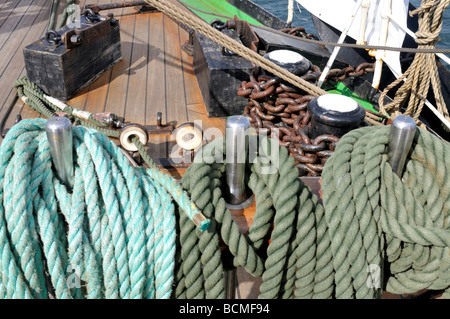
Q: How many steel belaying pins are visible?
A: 3